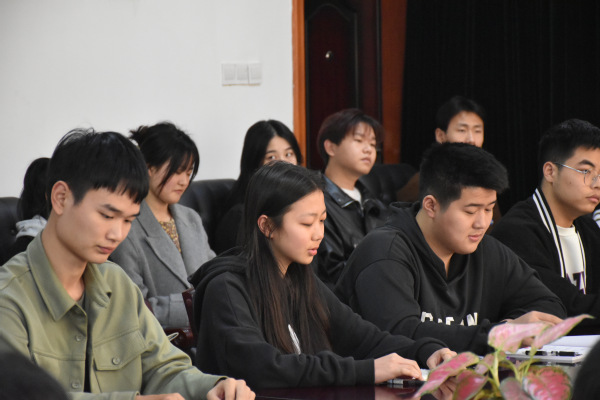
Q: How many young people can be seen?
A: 9